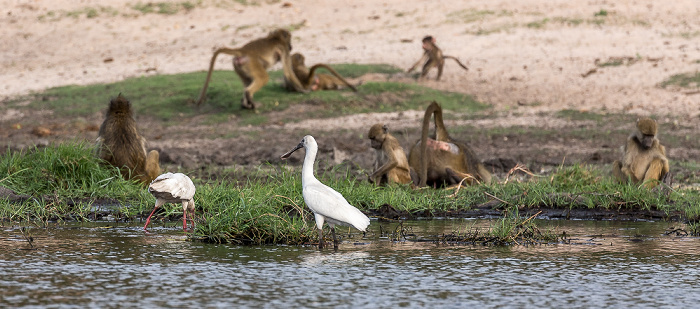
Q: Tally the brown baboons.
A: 7